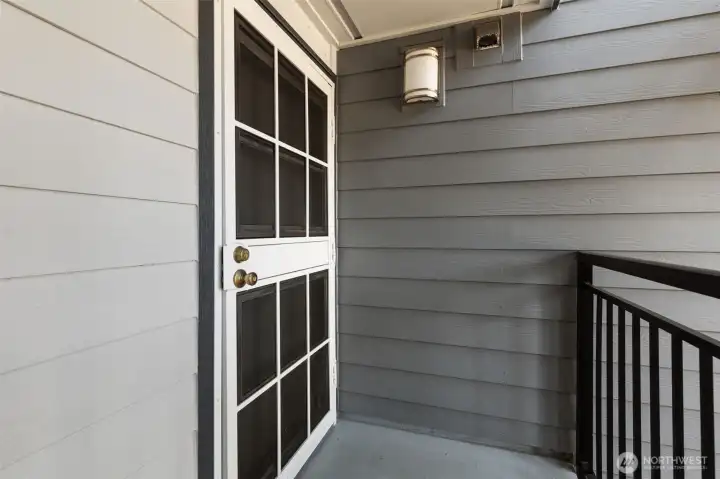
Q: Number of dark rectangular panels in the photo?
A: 12